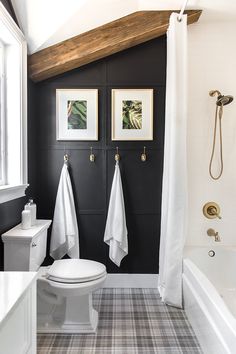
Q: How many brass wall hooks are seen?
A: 4